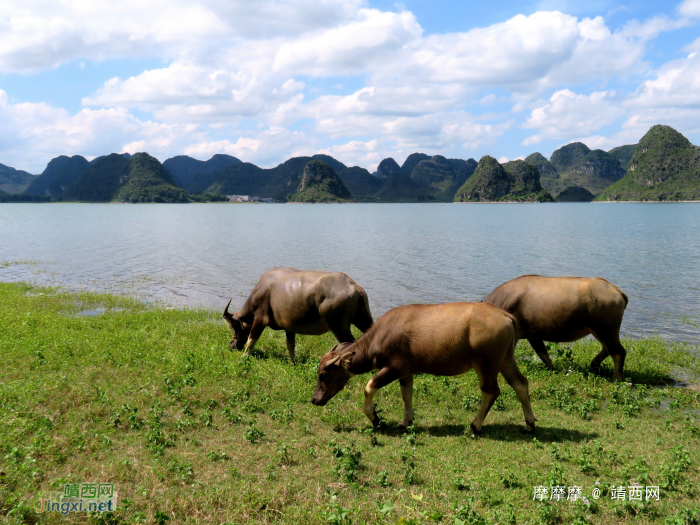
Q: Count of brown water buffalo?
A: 3